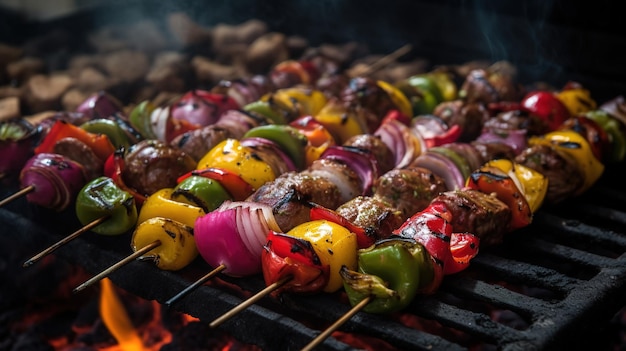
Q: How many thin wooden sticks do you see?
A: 7